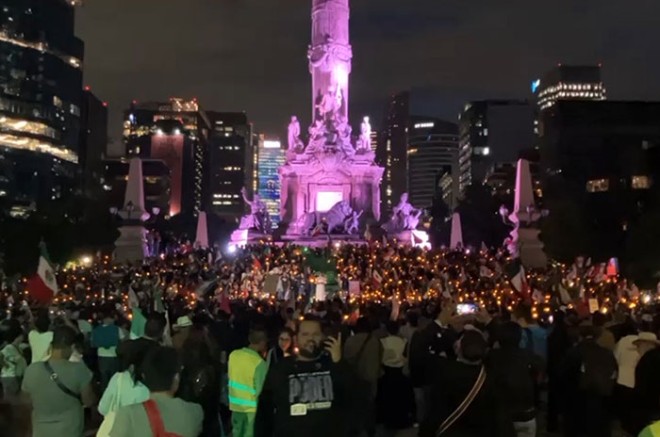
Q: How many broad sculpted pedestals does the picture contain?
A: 1